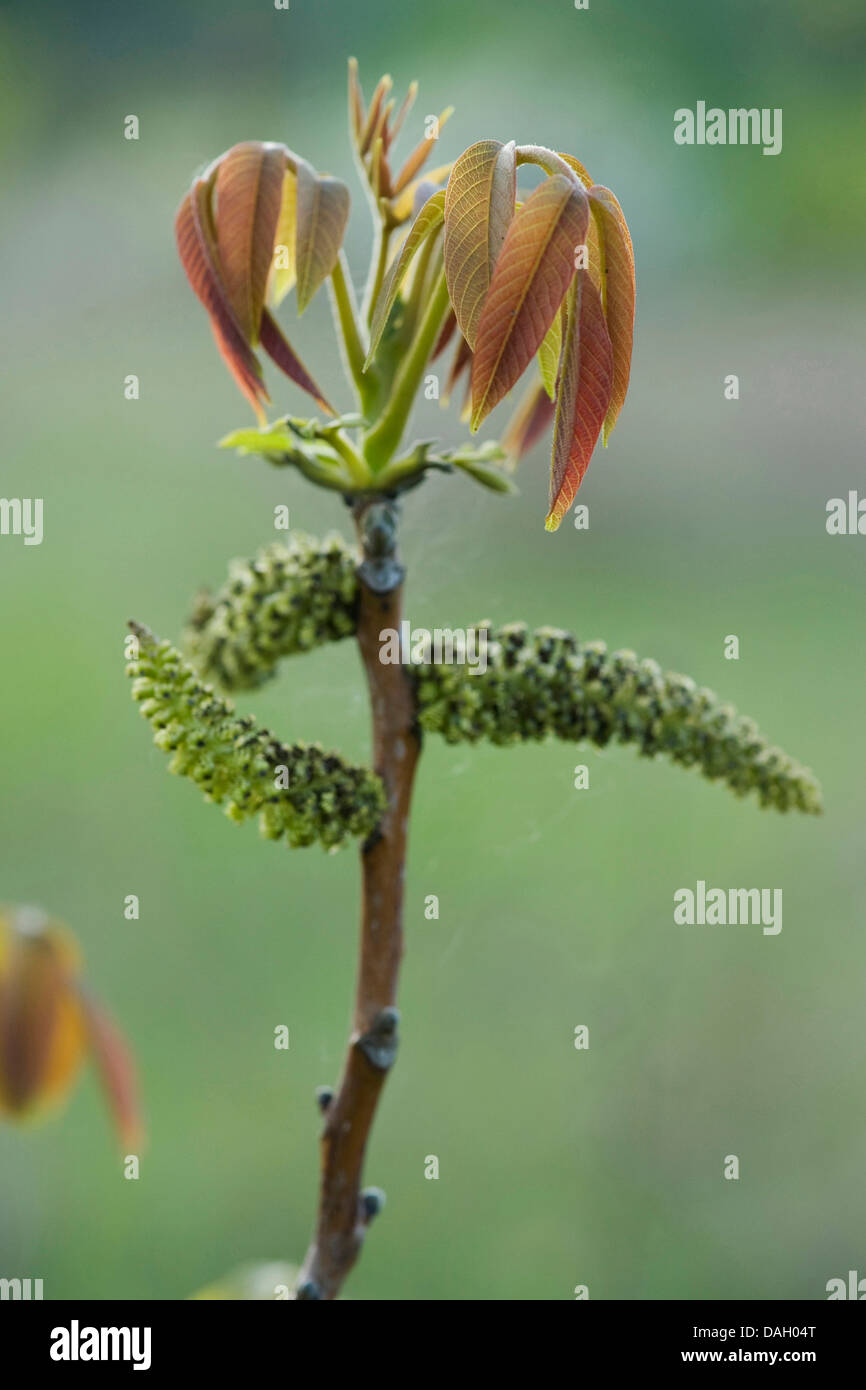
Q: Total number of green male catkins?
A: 3